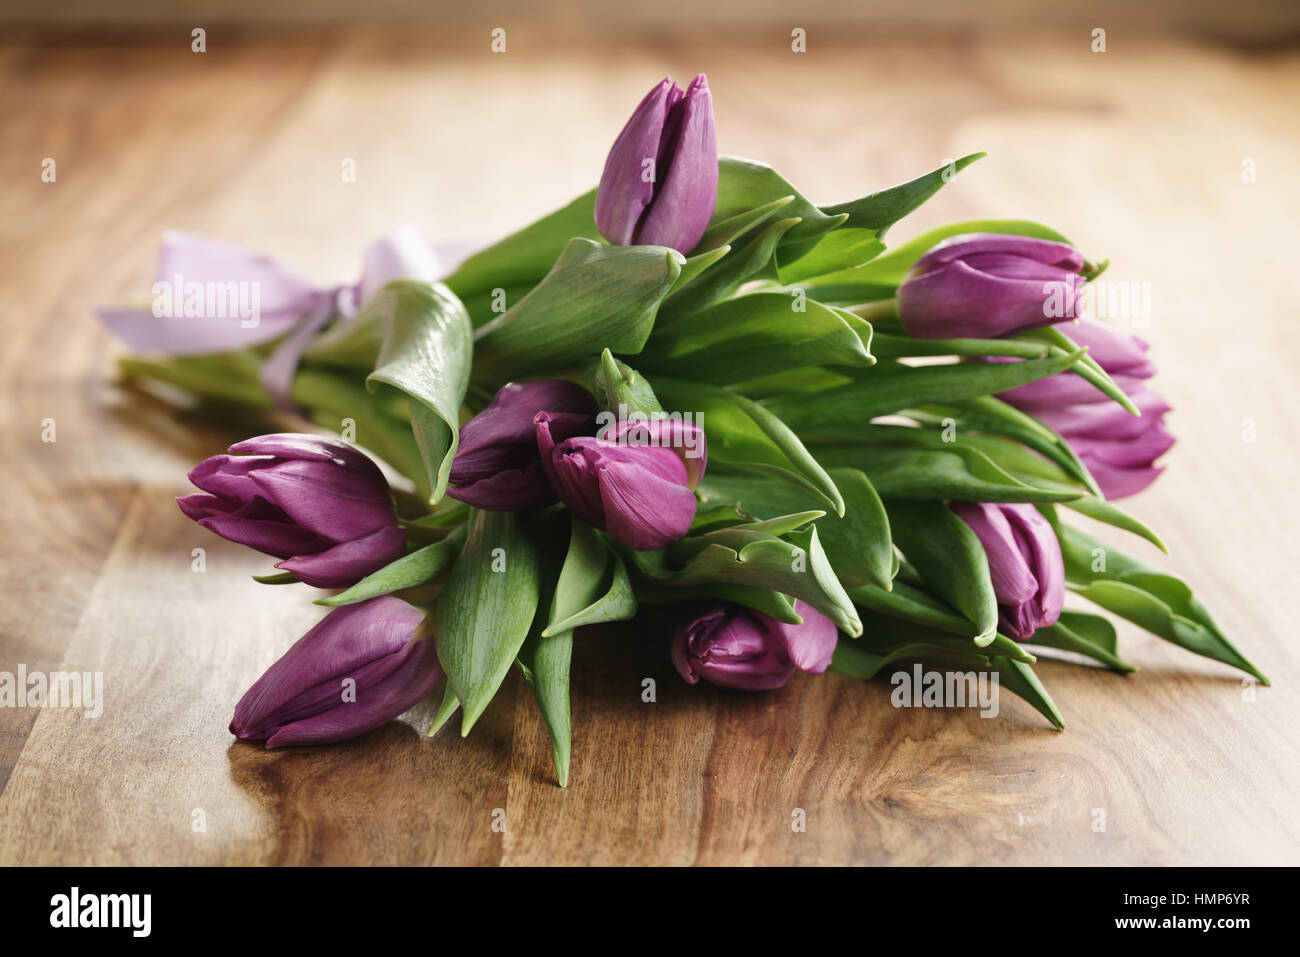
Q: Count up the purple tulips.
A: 10